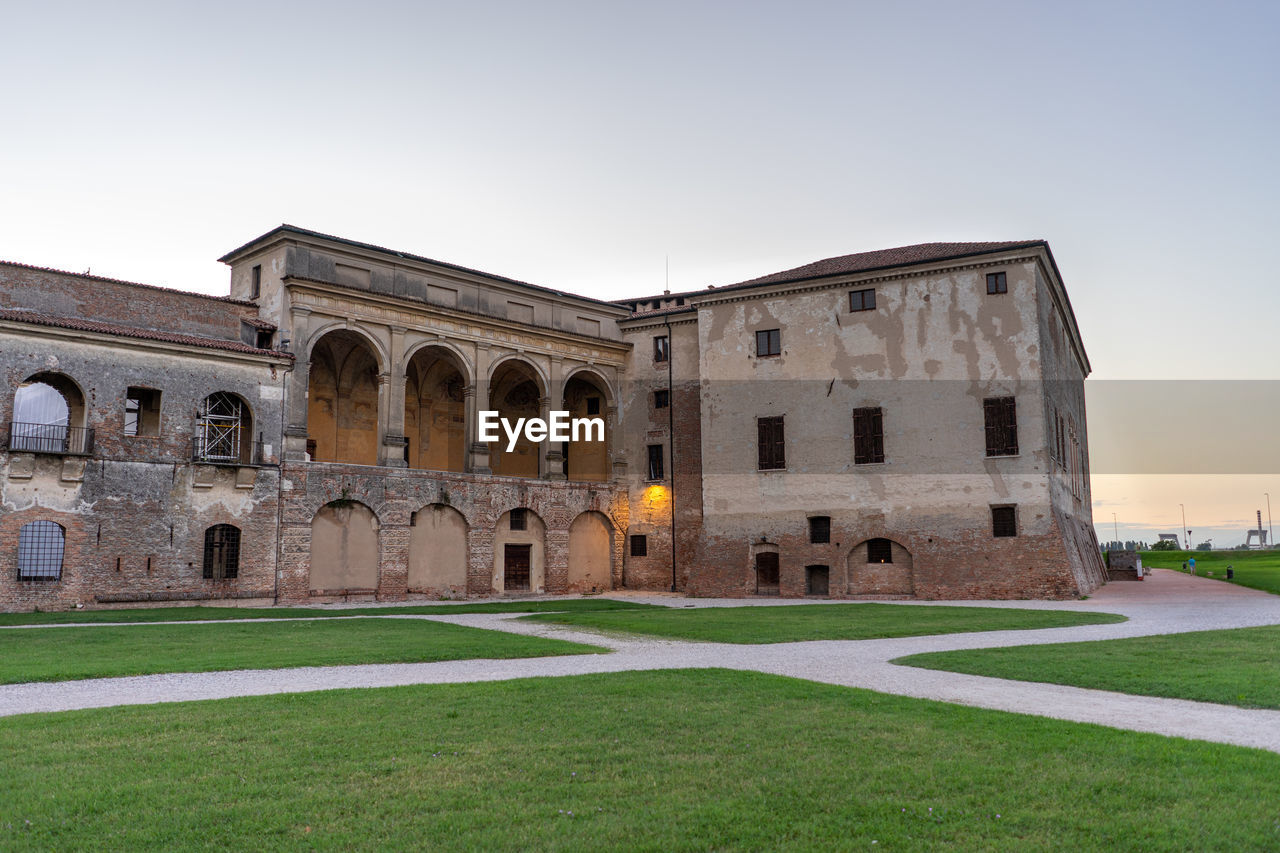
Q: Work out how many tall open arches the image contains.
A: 4